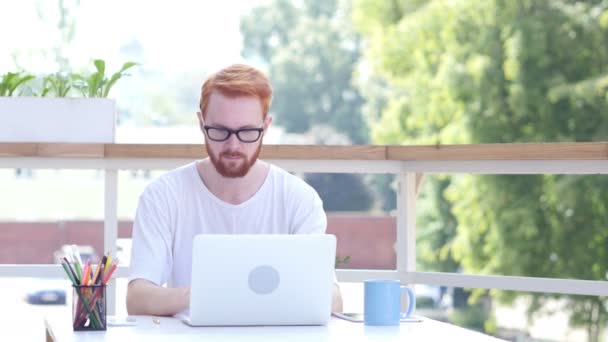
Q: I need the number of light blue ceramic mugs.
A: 1